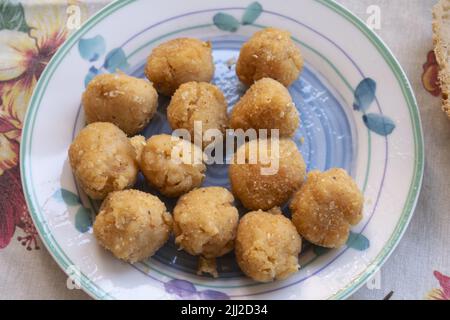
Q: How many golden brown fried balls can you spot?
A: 12